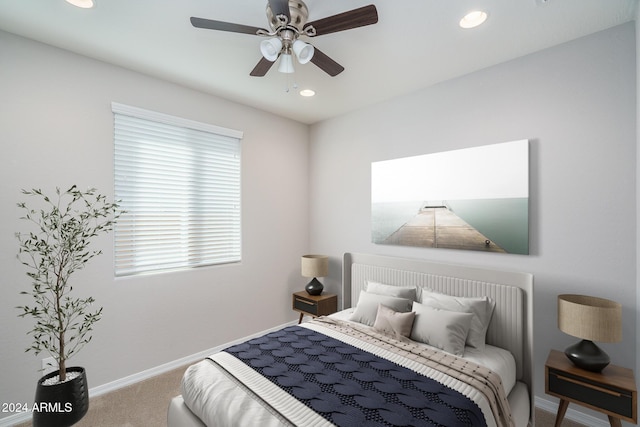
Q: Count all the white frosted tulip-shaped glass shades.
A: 3